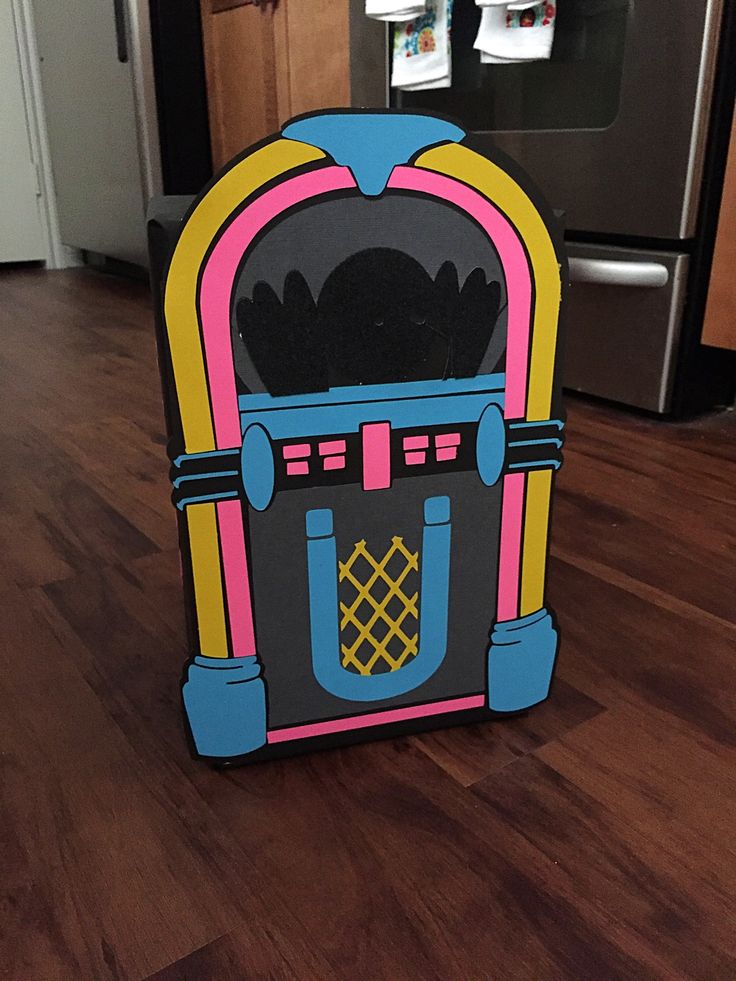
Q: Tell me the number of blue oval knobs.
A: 2